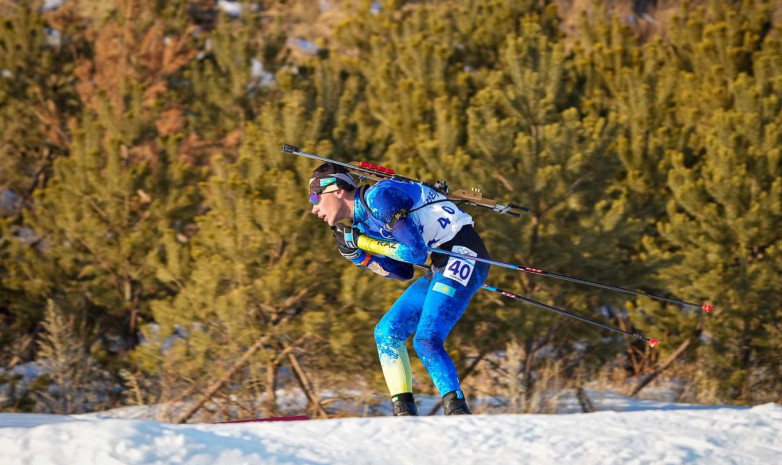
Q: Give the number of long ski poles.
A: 2